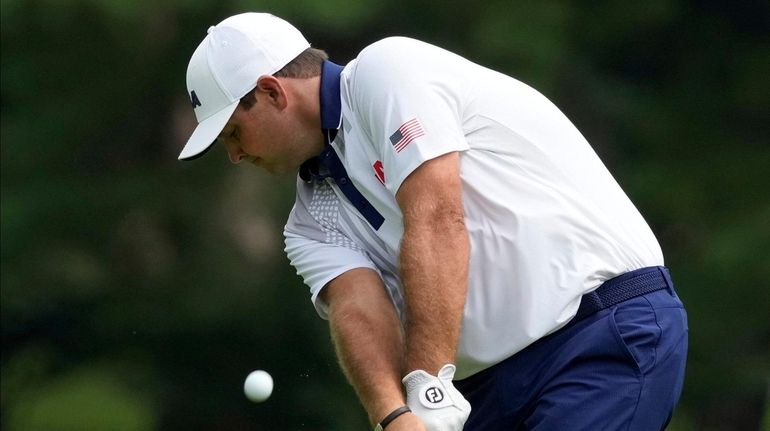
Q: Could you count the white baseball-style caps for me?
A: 1